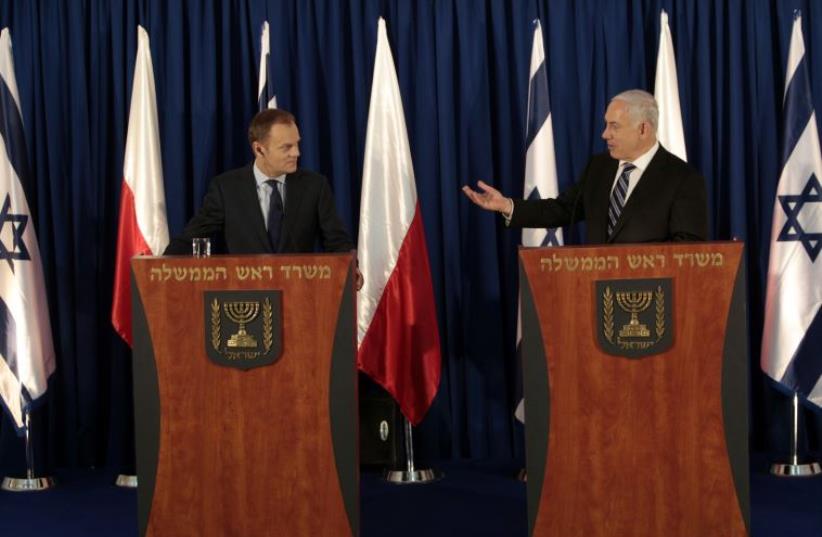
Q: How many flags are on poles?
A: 7